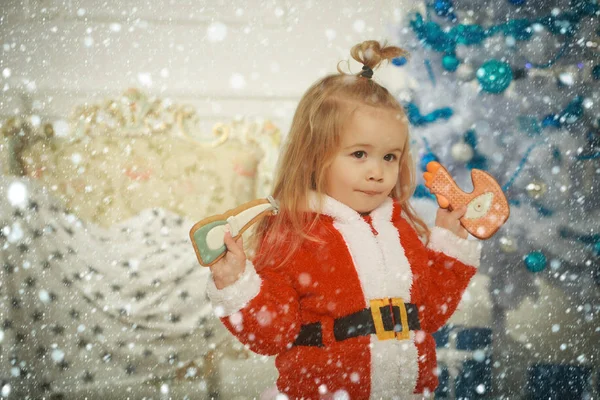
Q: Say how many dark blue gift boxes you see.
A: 2